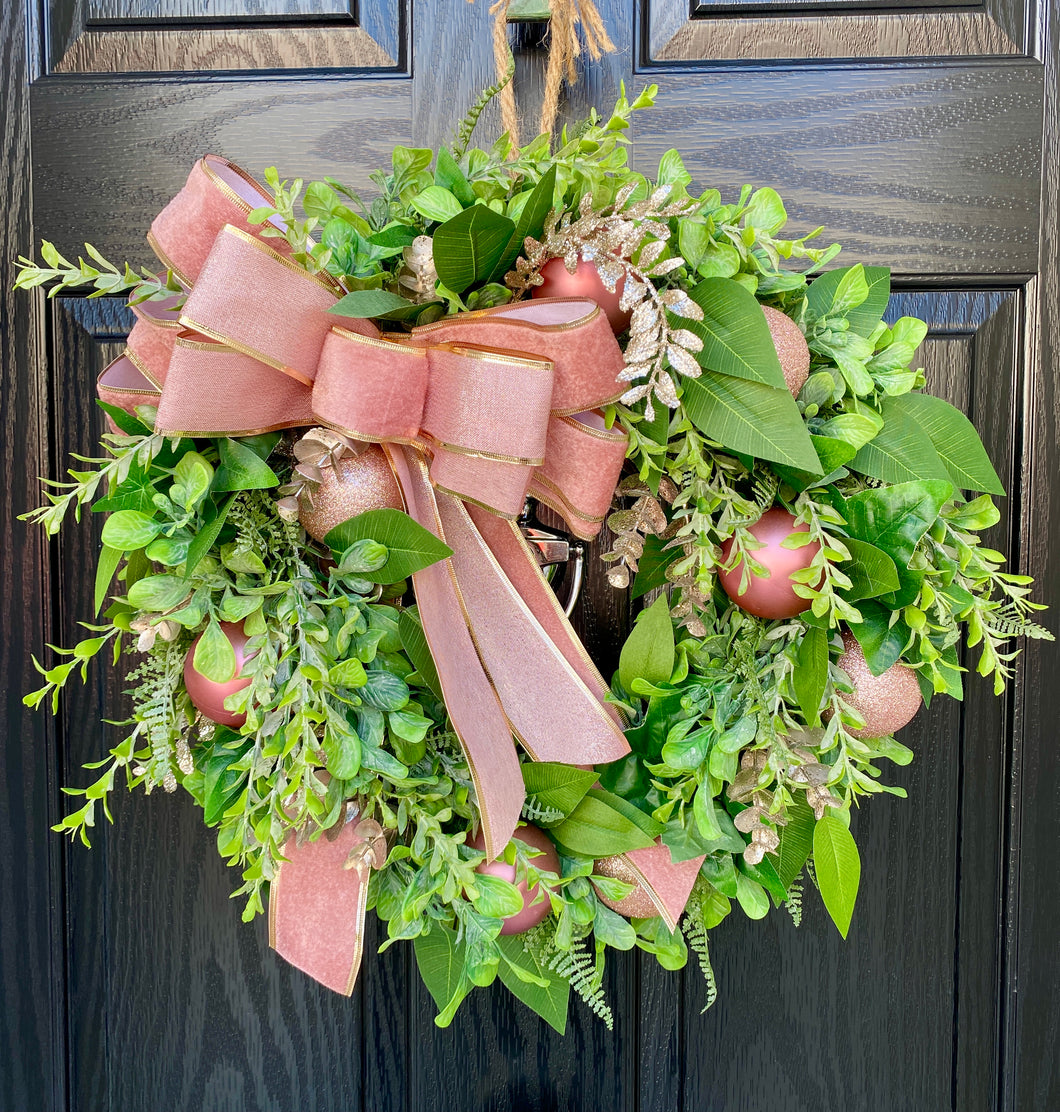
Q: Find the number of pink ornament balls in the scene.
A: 8